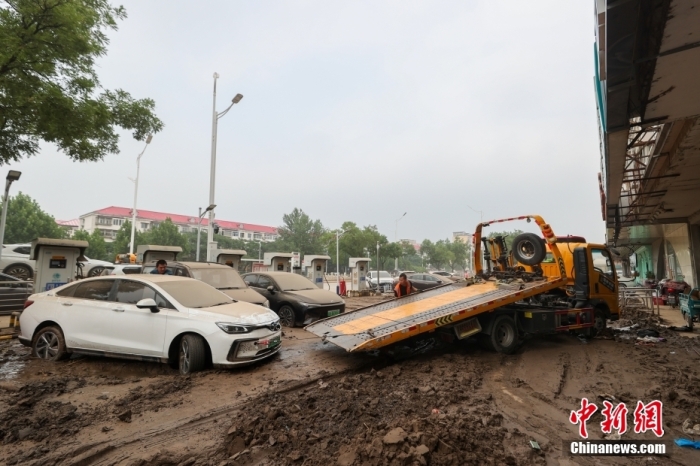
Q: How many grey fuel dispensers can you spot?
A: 6